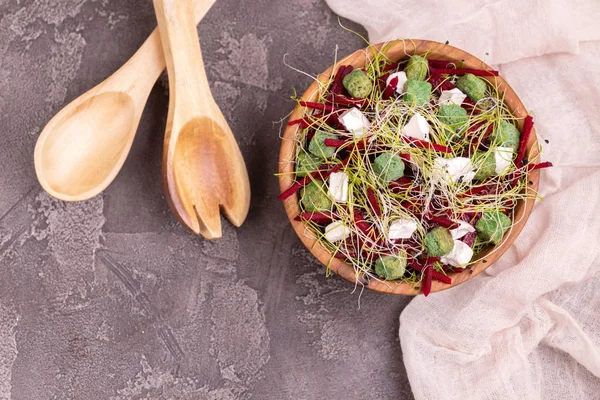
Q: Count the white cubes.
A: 11